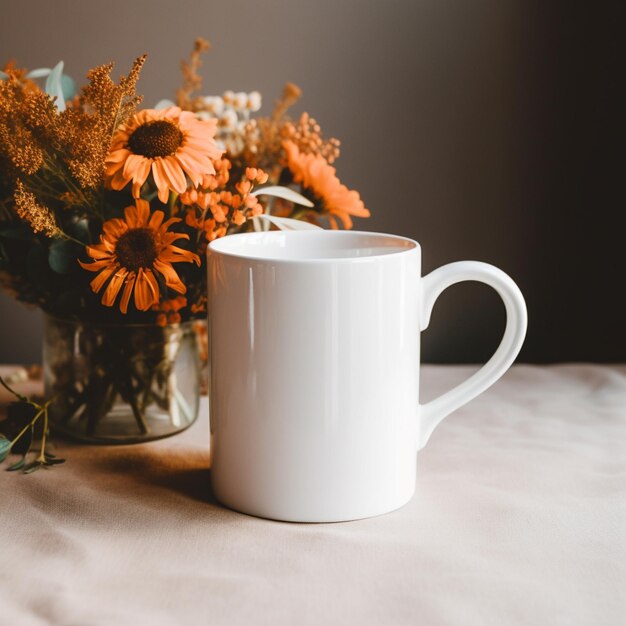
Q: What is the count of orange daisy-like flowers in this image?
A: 3